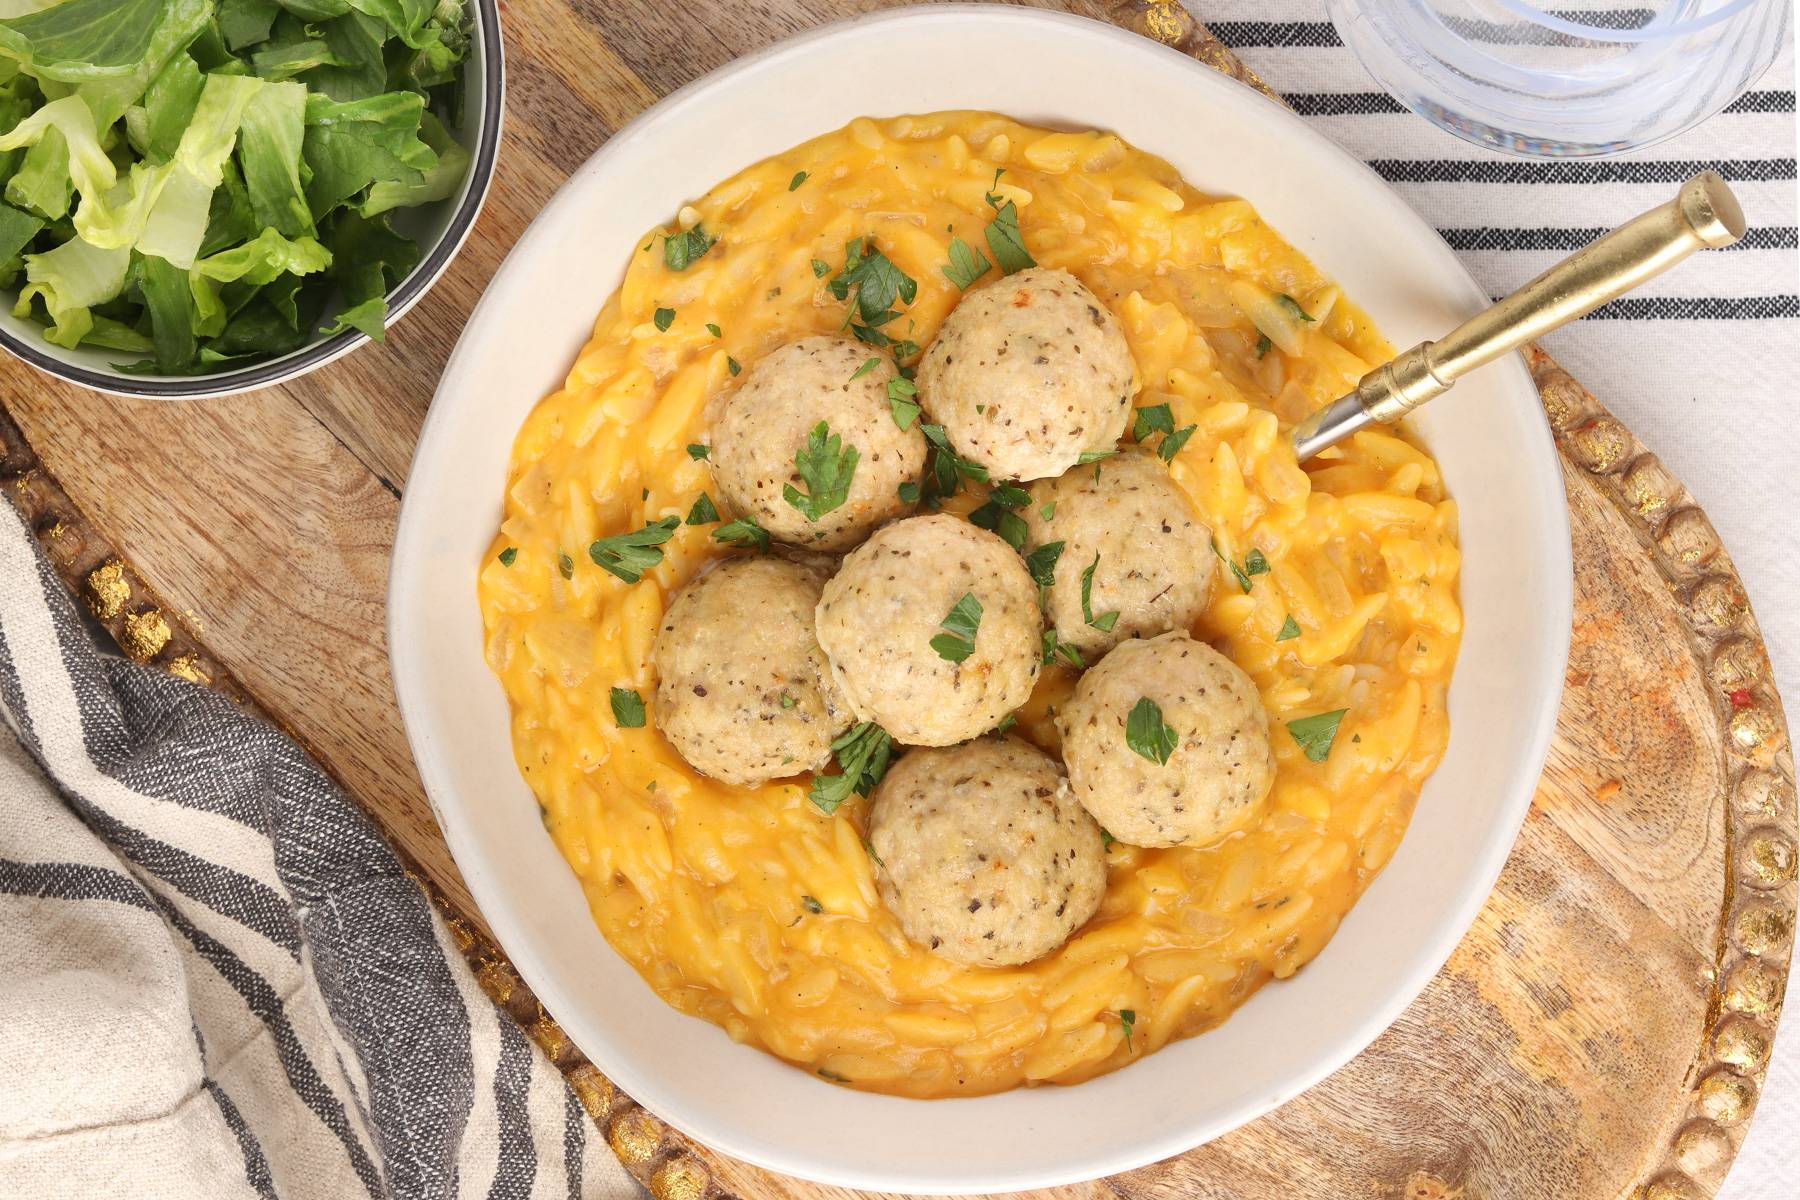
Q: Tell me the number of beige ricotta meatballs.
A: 7